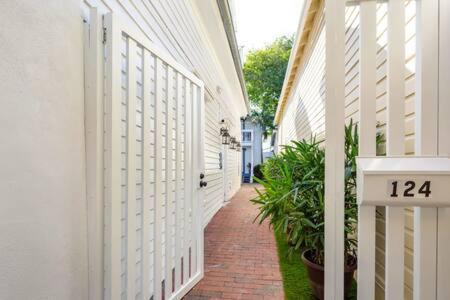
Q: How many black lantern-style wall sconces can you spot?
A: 3